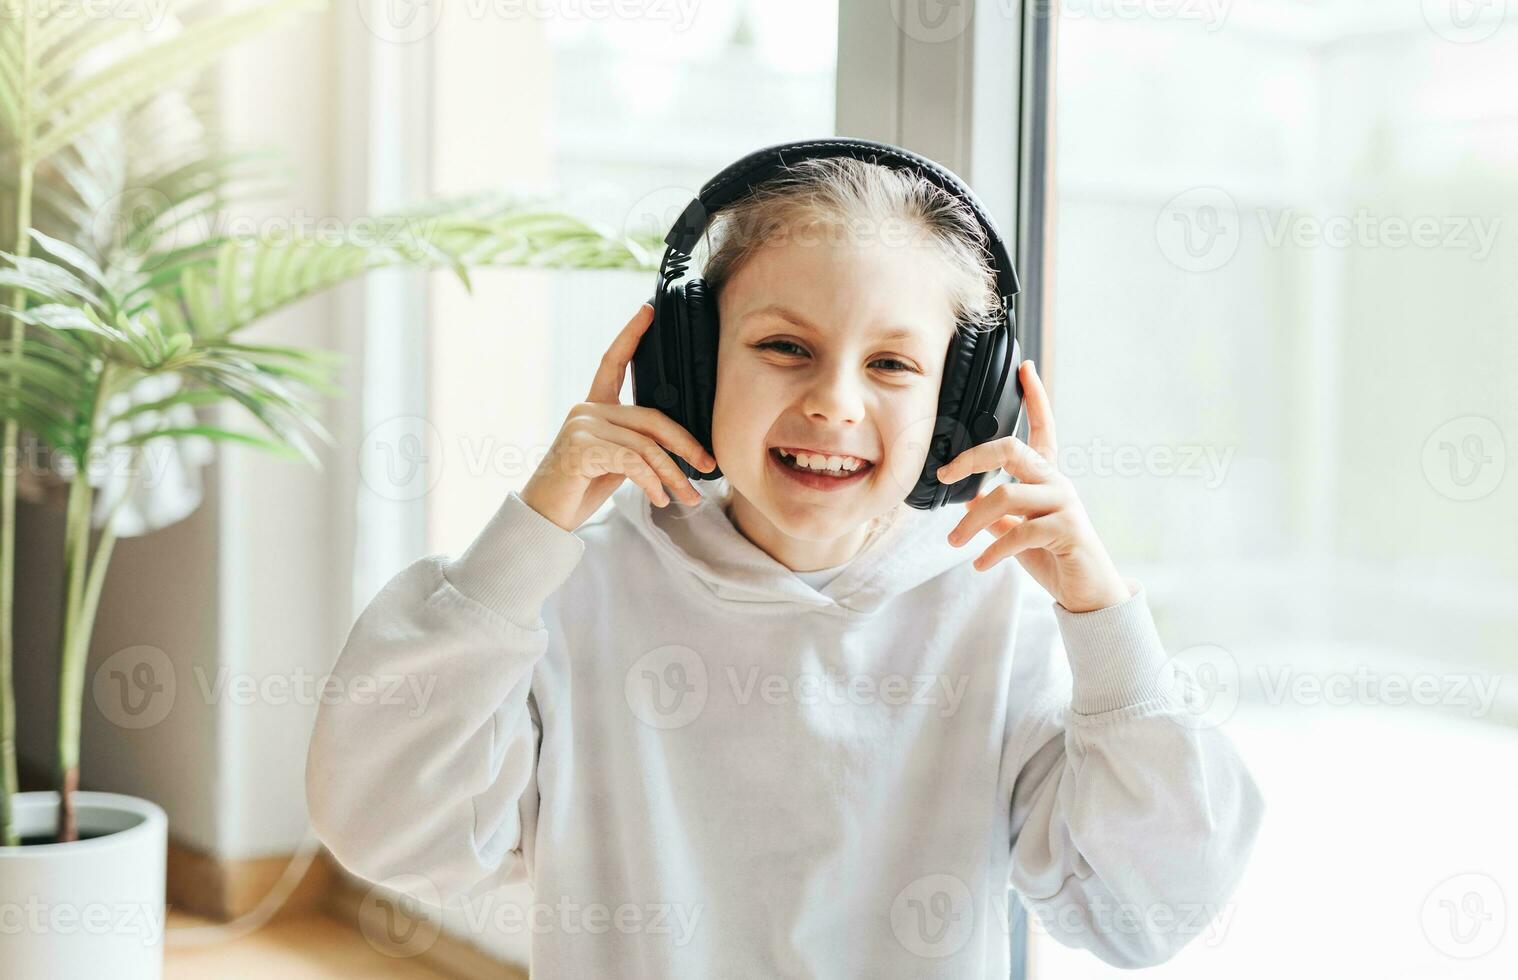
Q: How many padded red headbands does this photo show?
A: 0